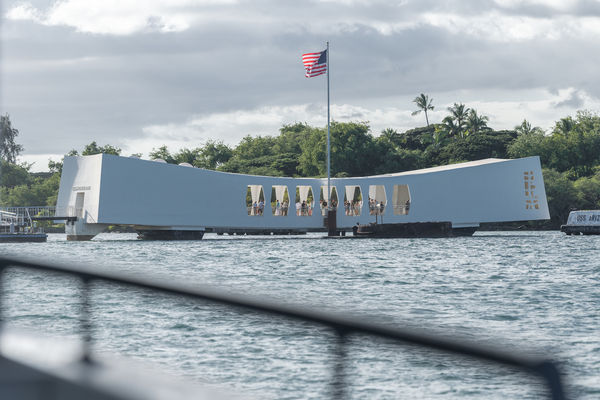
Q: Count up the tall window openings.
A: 7